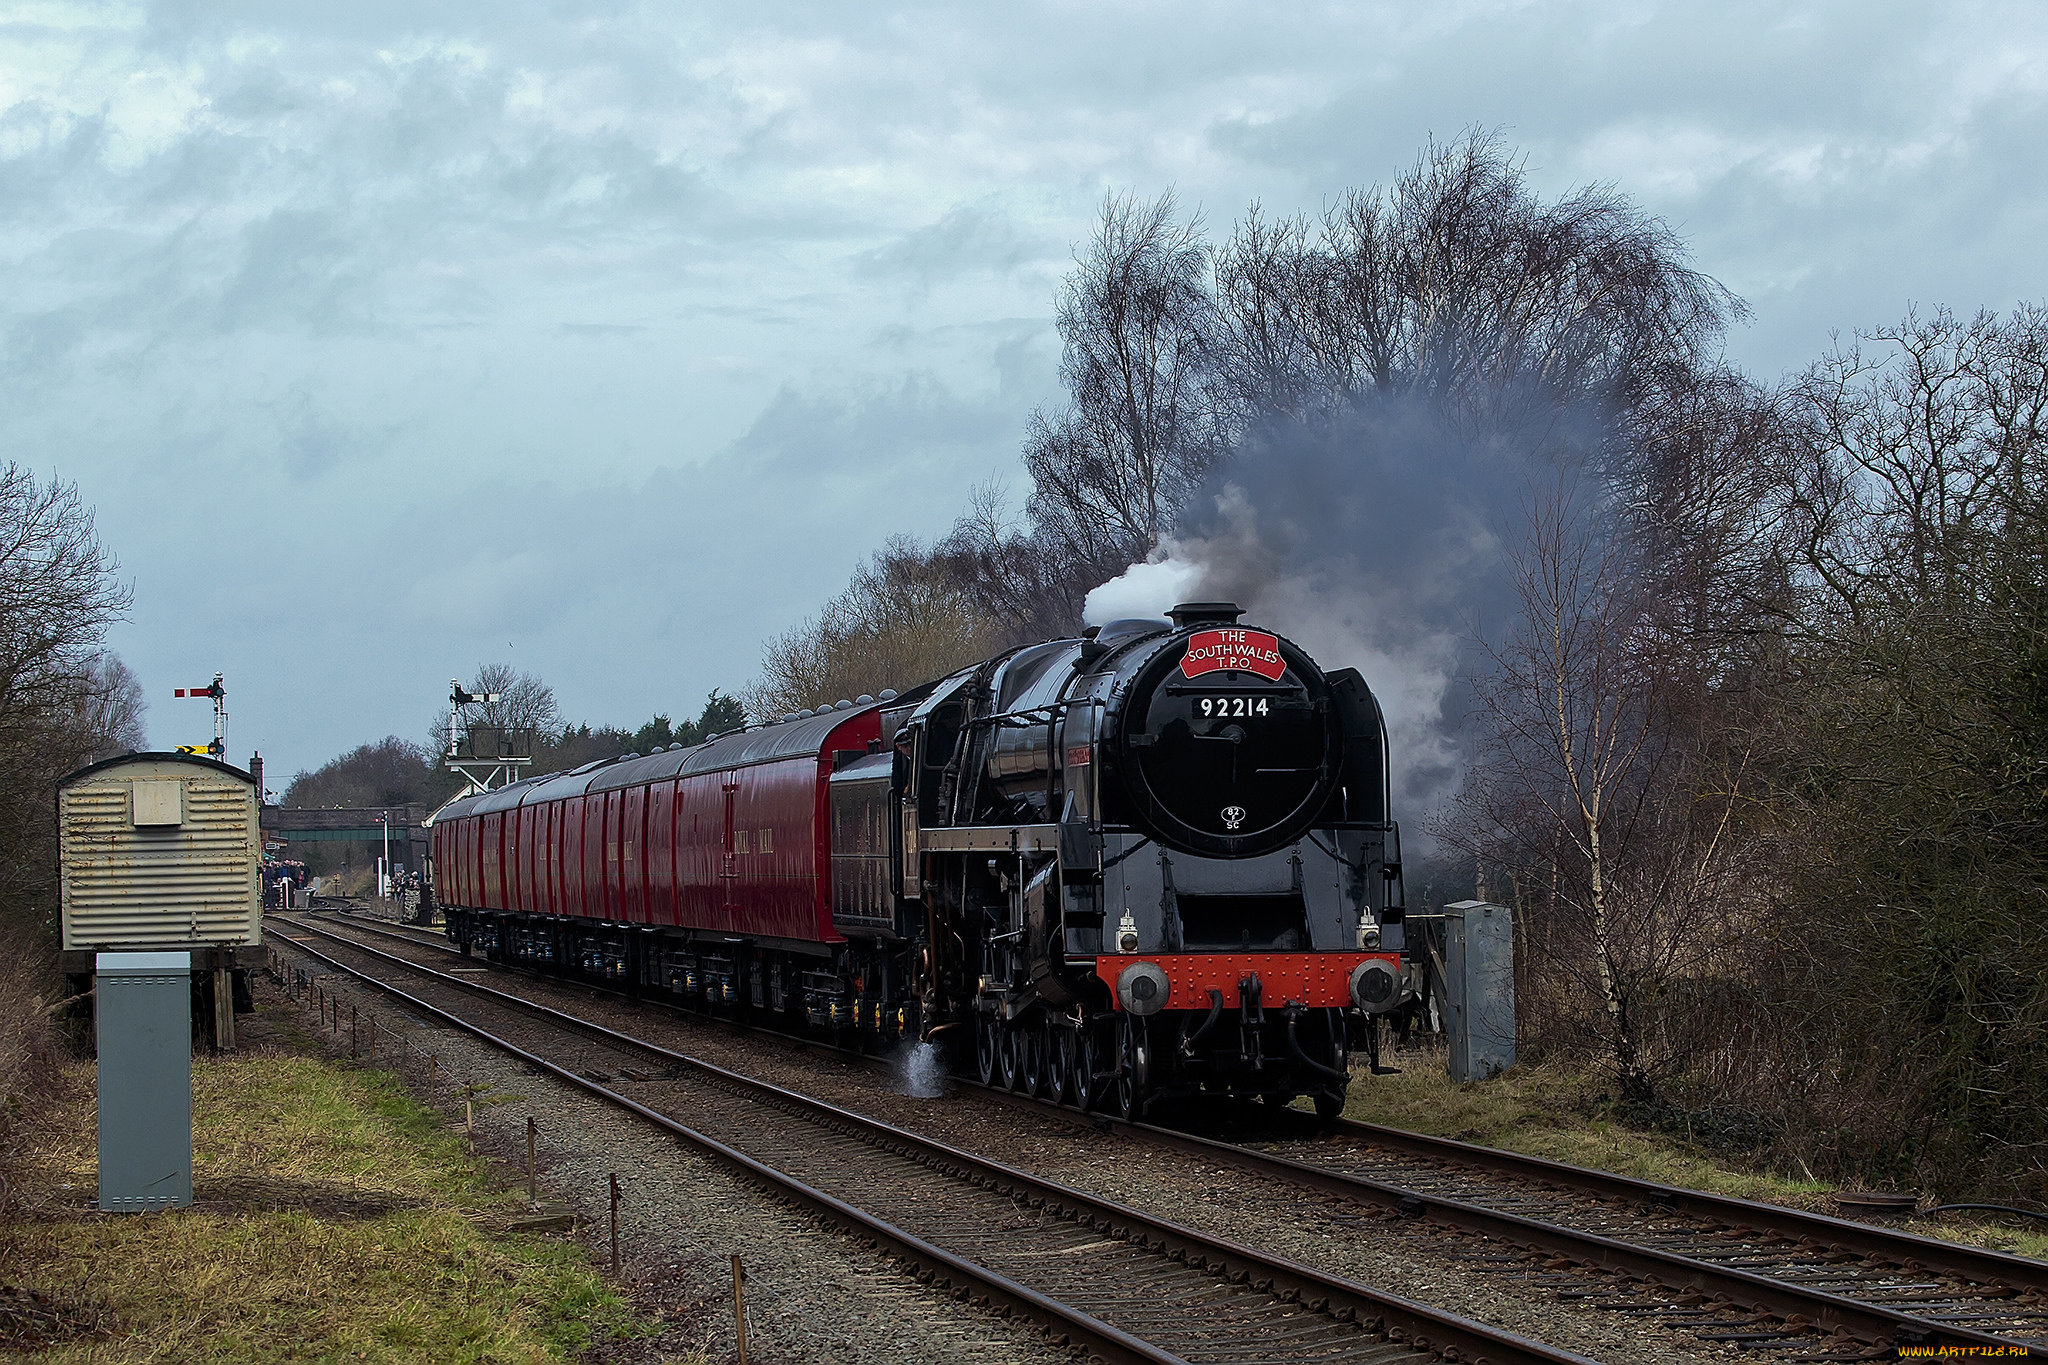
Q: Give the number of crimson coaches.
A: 5